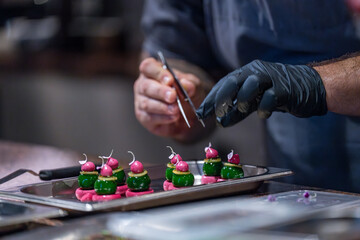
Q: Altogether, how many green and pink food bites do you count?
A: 8